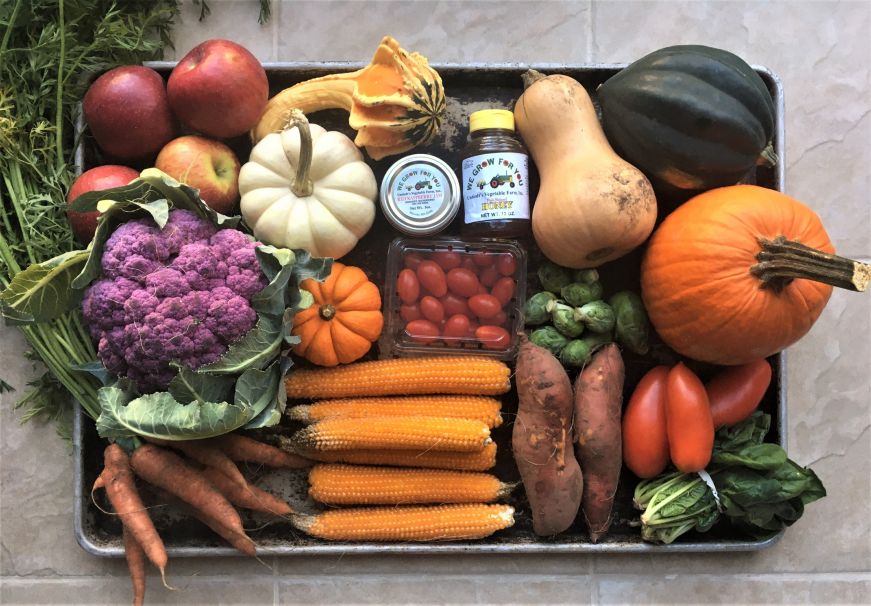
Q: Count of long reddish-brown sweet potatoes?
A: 2